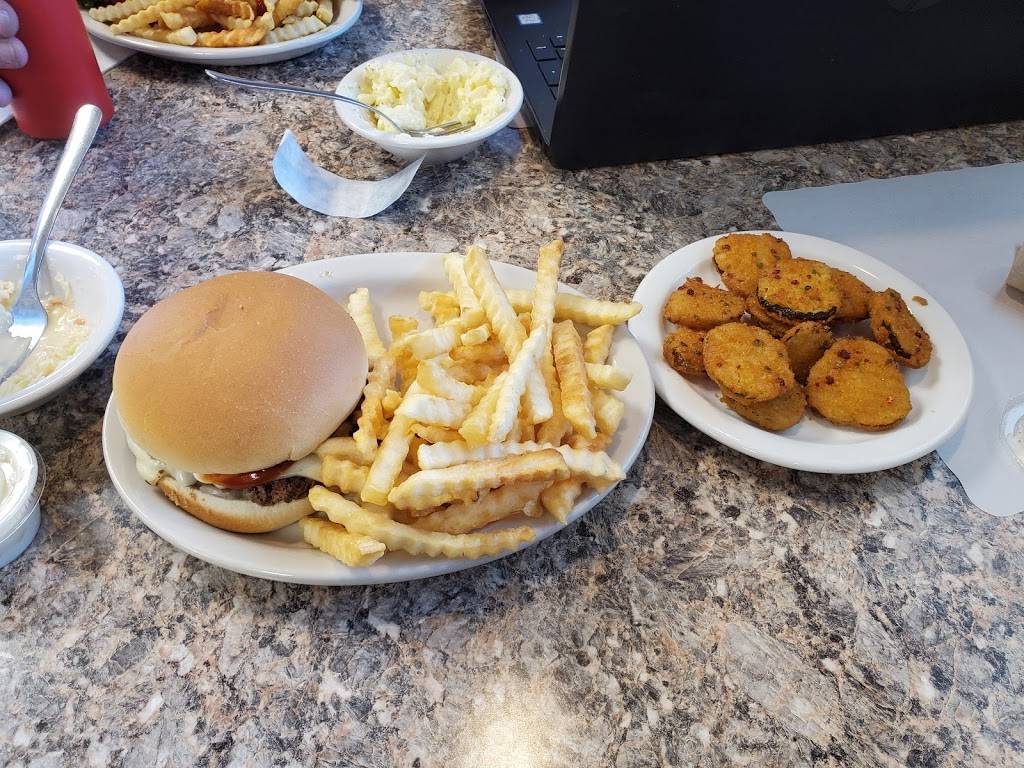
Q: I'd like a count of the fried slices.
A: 11